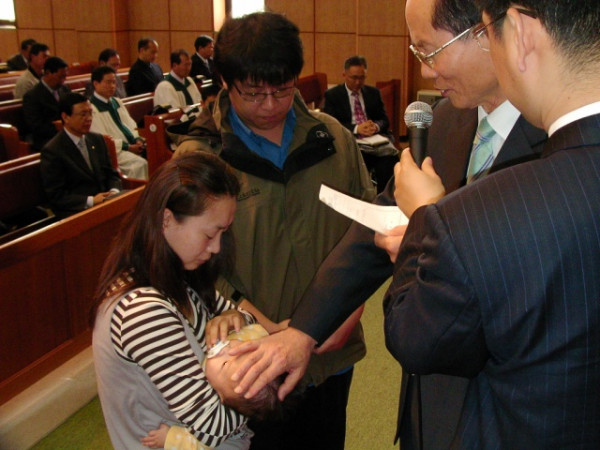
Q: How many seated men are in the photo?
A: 10